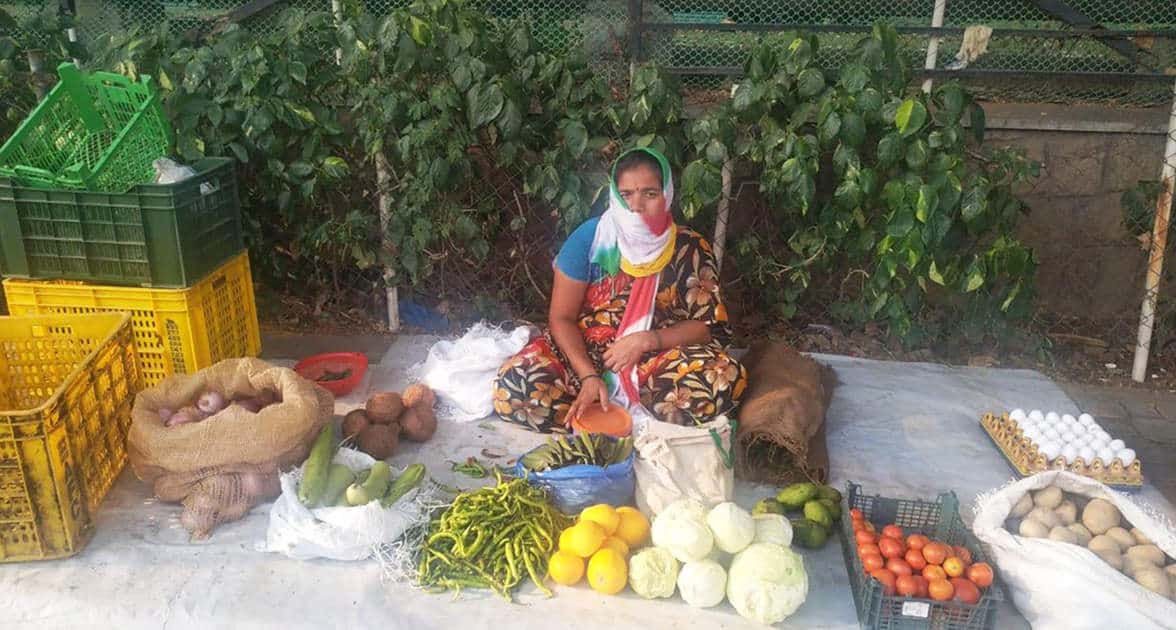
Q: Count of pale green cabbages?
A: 6